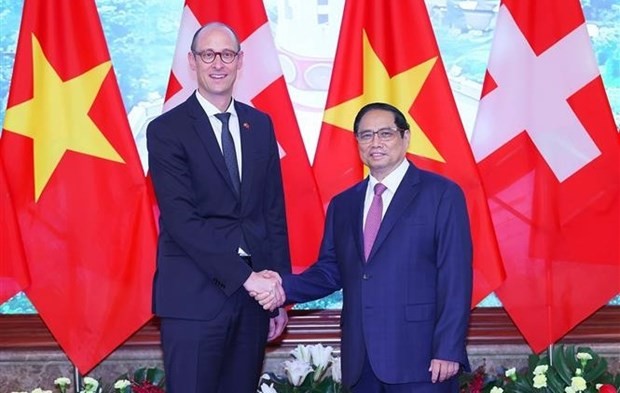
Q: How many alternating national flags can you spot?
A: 4